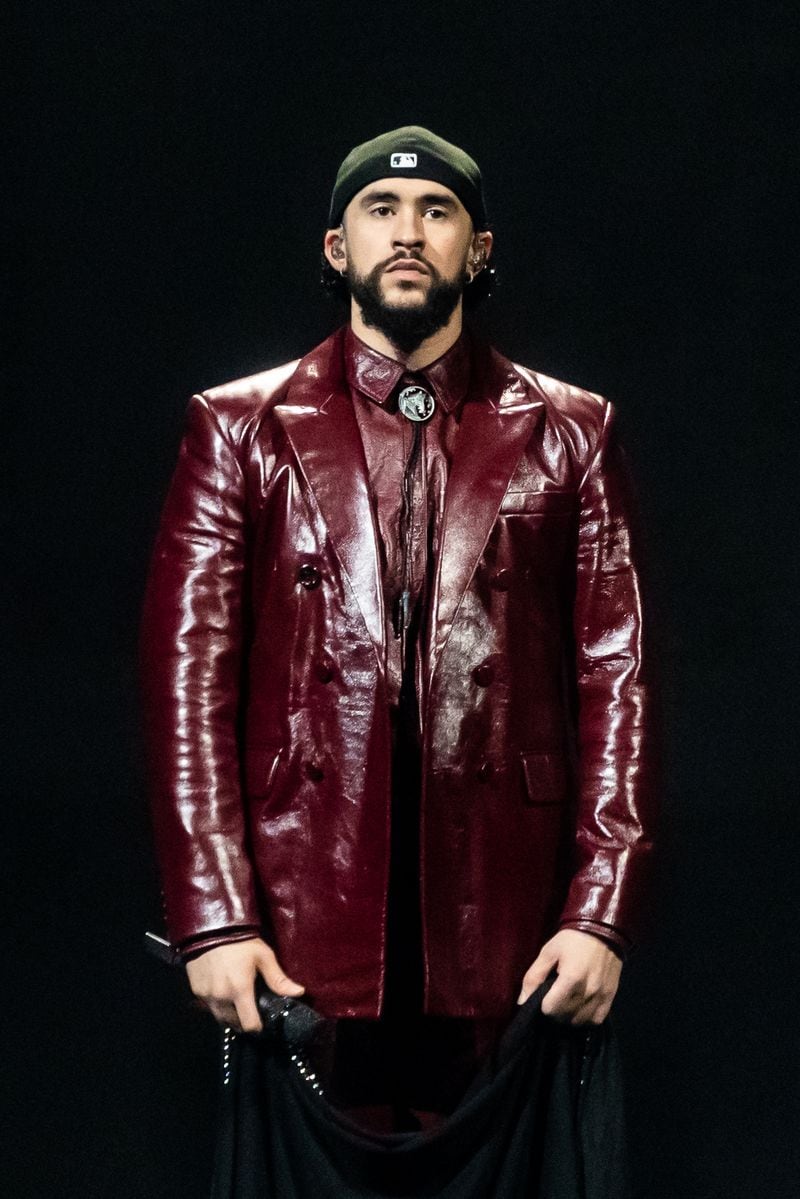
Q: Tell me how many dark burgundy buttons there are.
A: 6